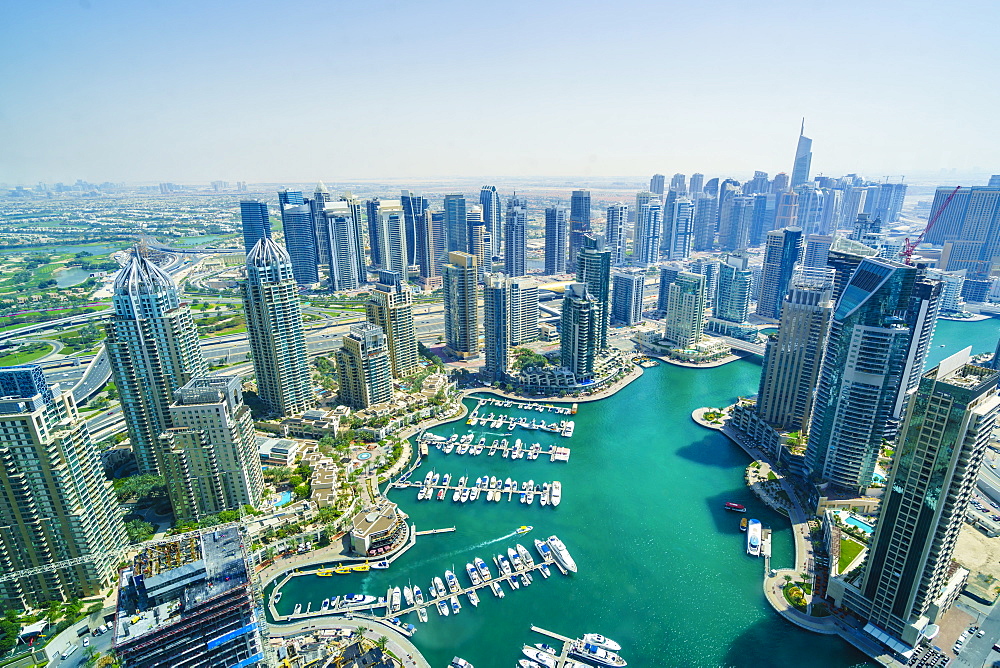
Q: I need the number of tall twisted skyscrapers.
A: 0